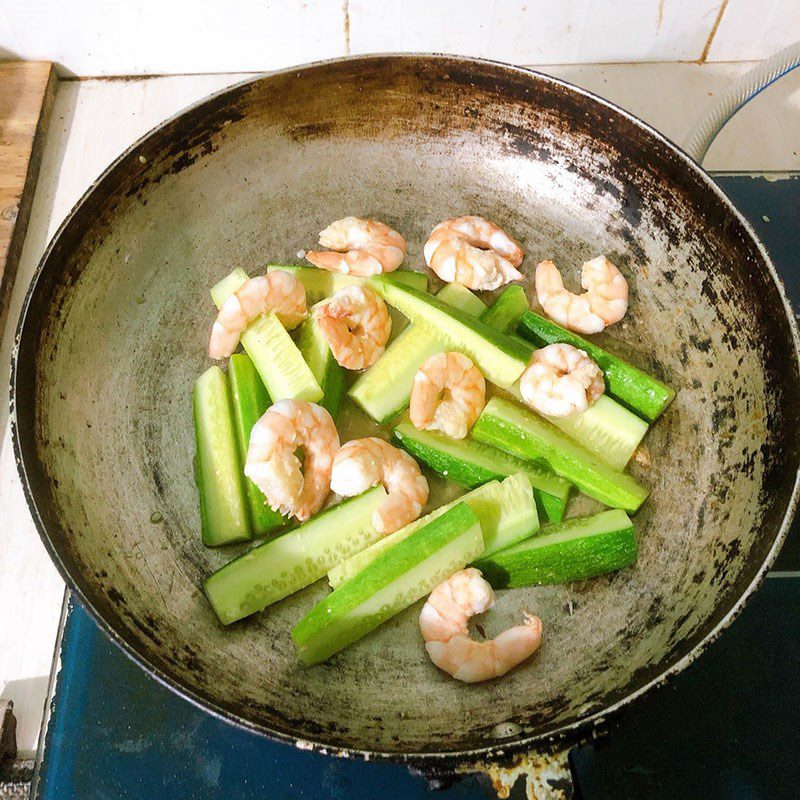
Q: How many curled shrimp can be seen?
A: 10